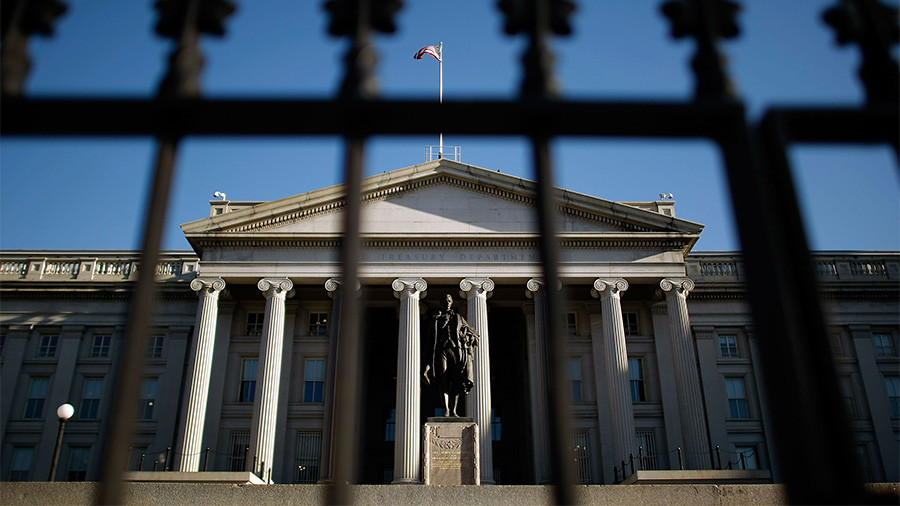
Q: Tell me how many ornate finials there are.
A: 6